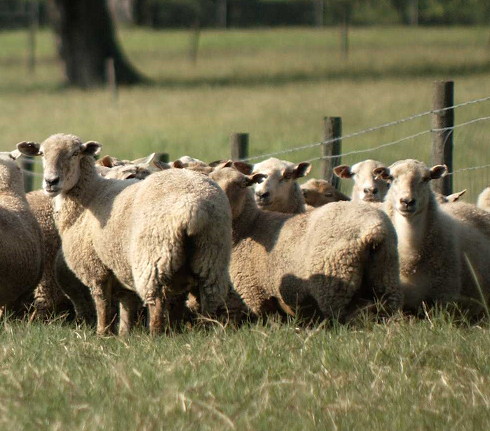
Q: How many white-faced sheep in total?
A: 4